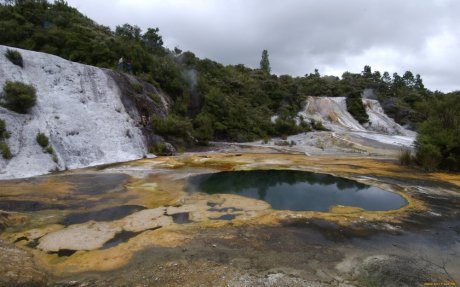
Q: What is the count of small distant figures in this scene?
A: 2